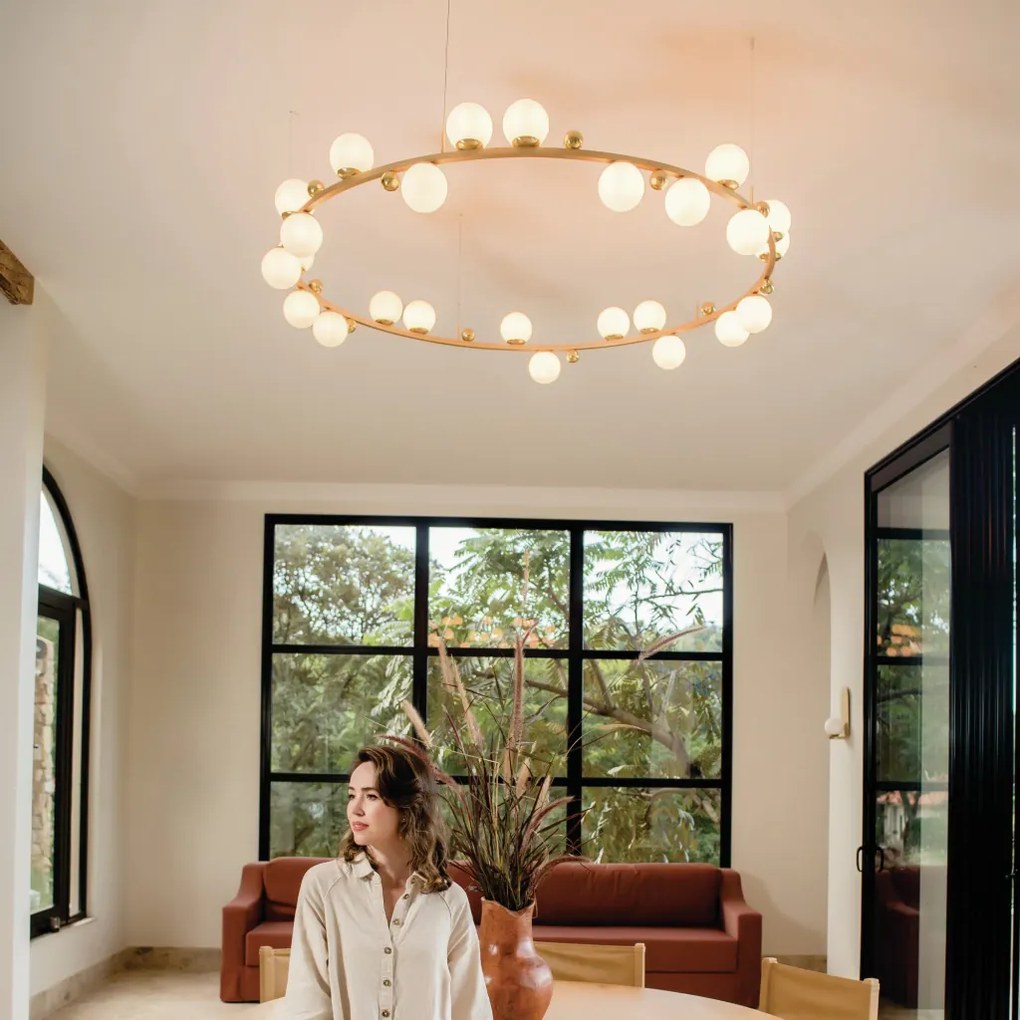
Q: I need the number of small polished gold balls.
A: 11